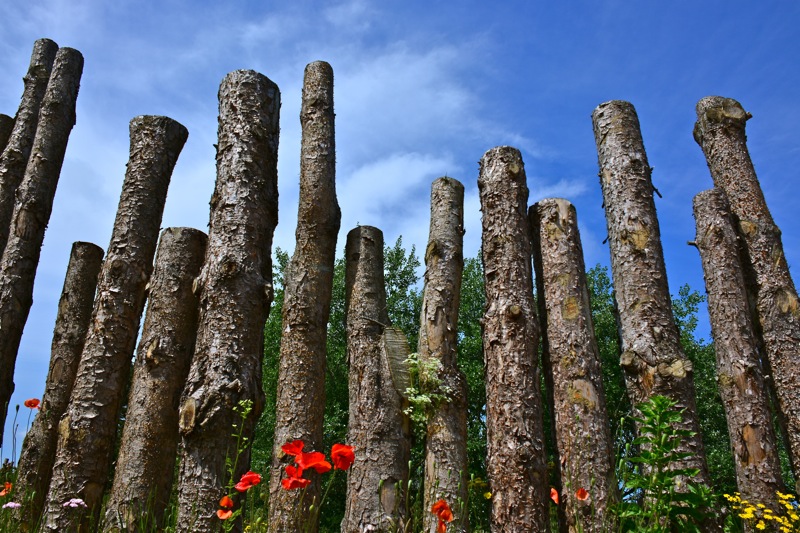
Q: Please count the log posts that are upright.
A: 15